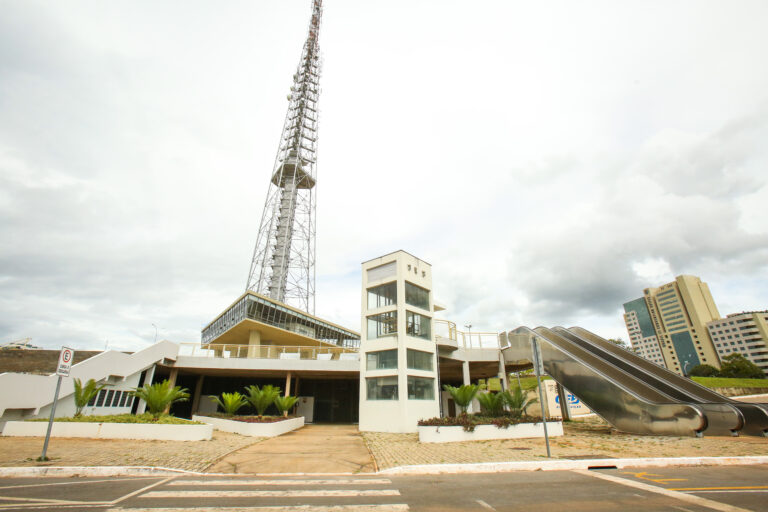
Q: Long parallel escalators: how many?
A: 2